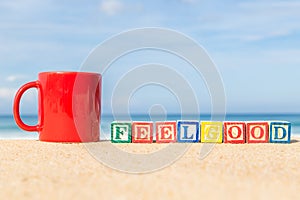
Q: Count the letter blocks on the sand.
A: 8